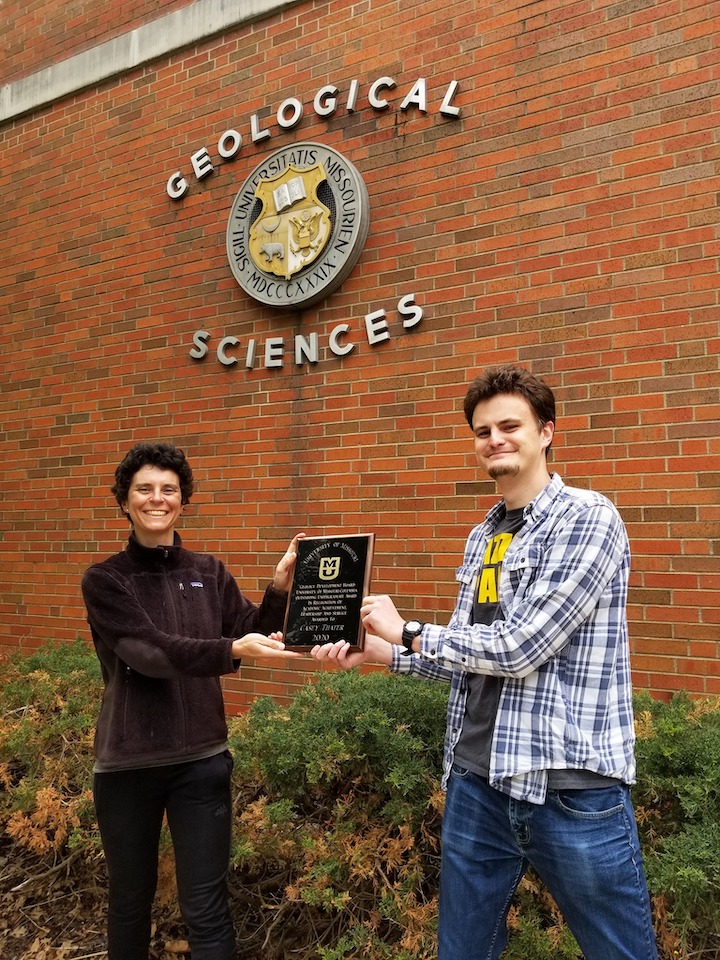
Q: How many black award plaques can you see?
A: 1